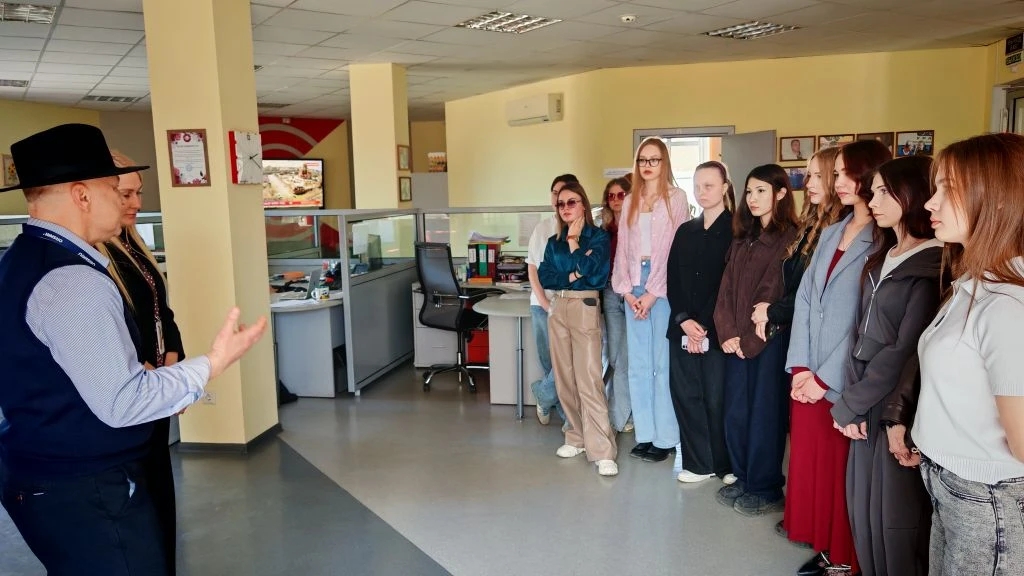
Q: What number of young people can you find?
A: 10